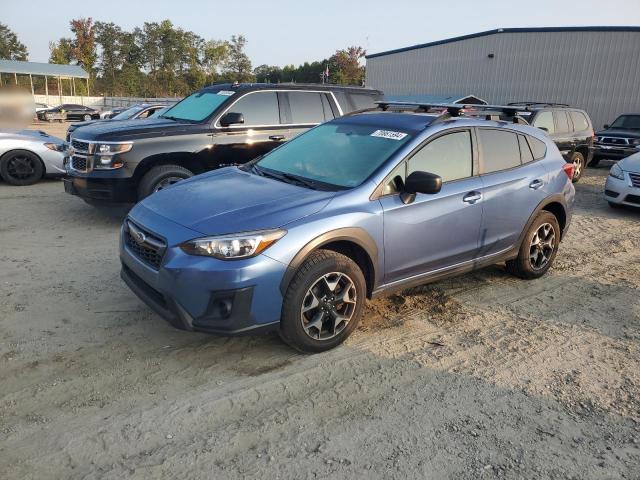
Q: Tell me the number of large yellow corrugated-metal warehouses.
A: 0